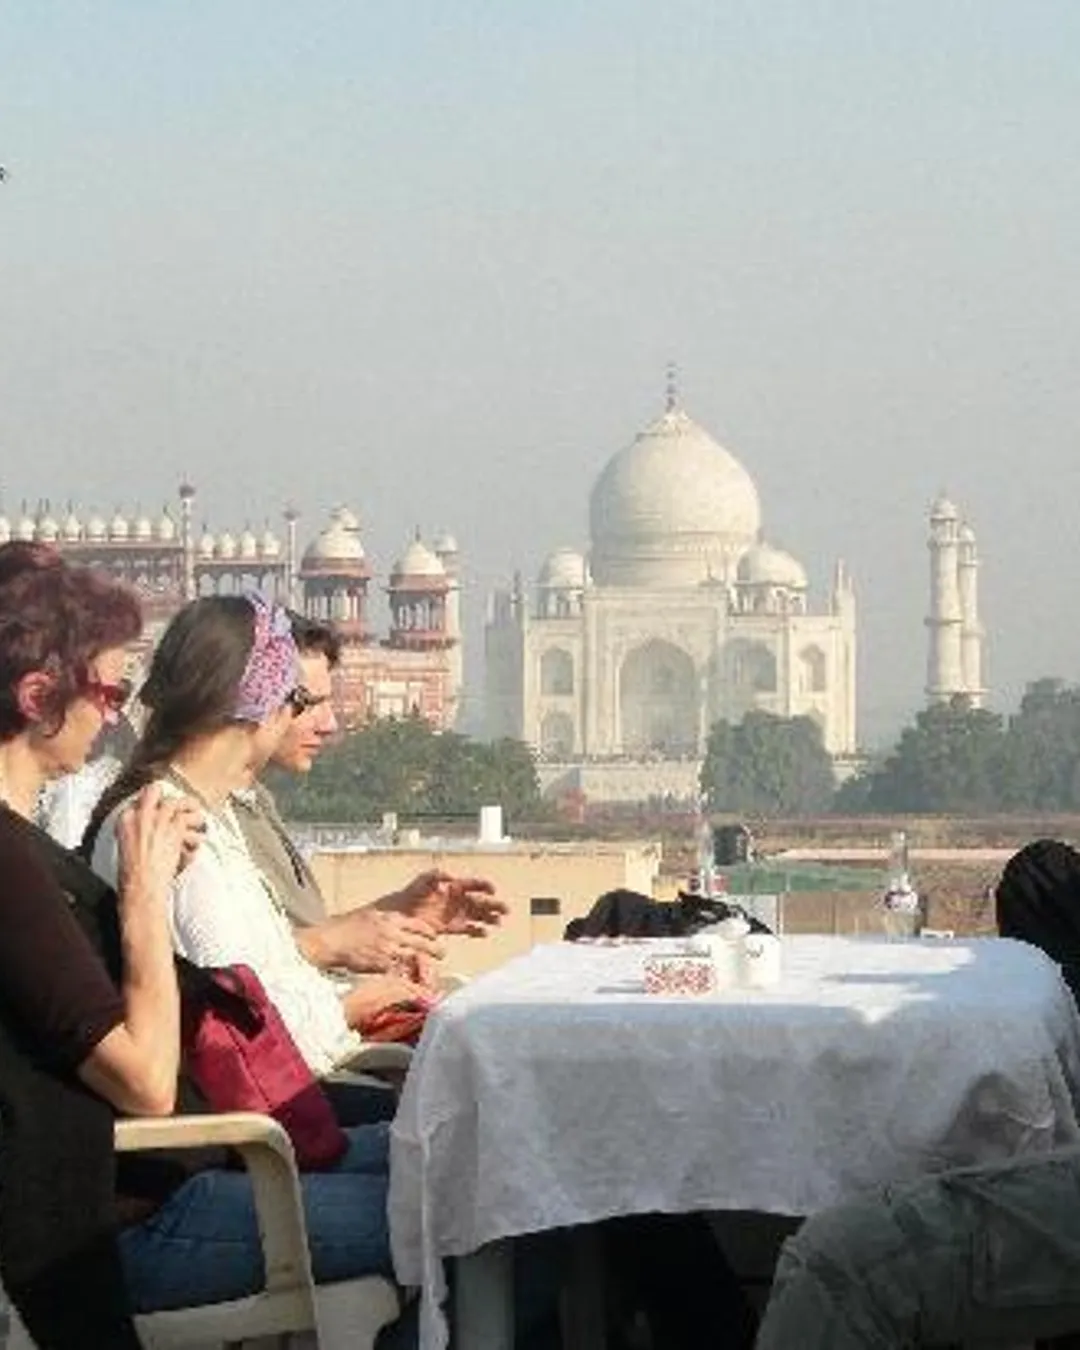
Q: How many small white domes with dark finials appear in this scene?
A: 12